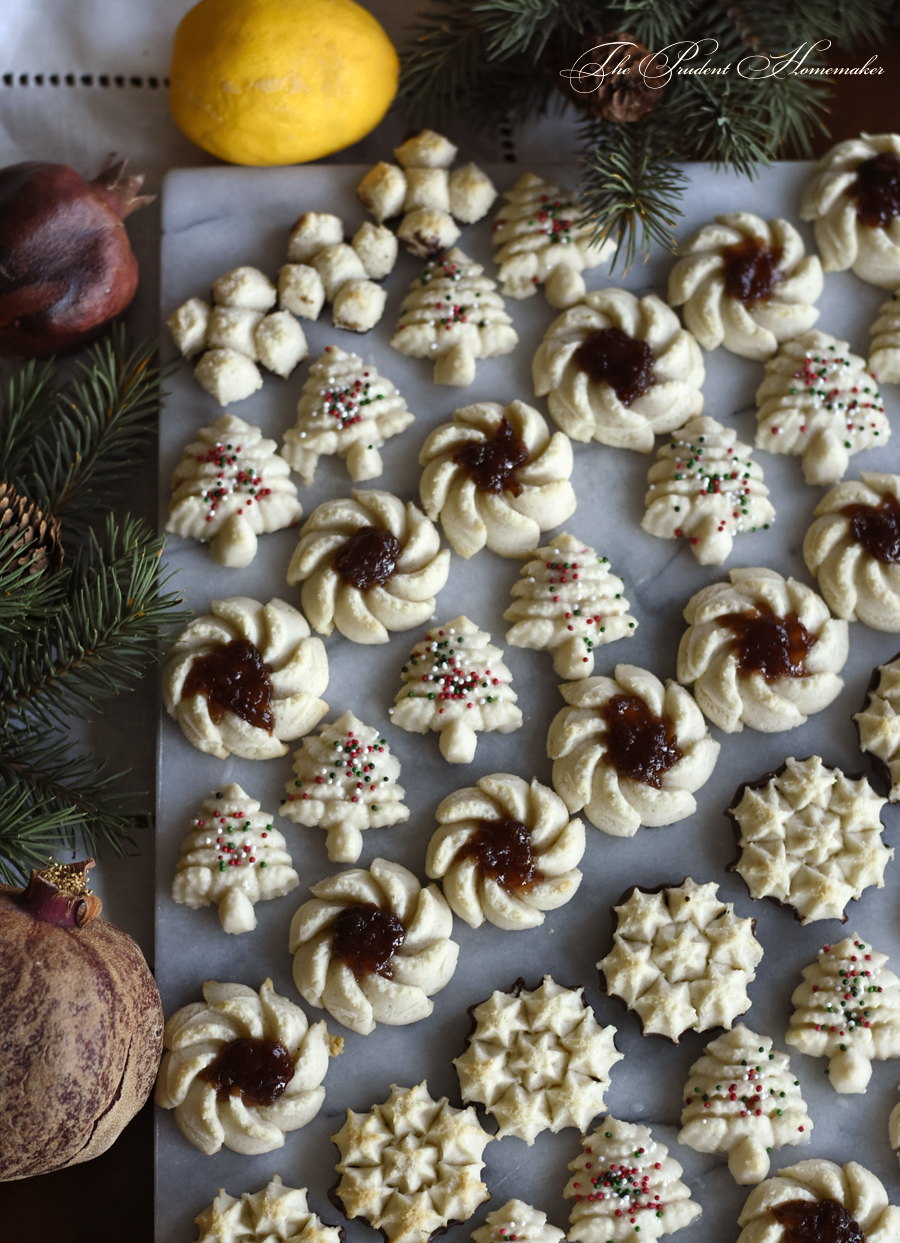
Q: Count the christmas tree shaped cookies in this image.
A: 15